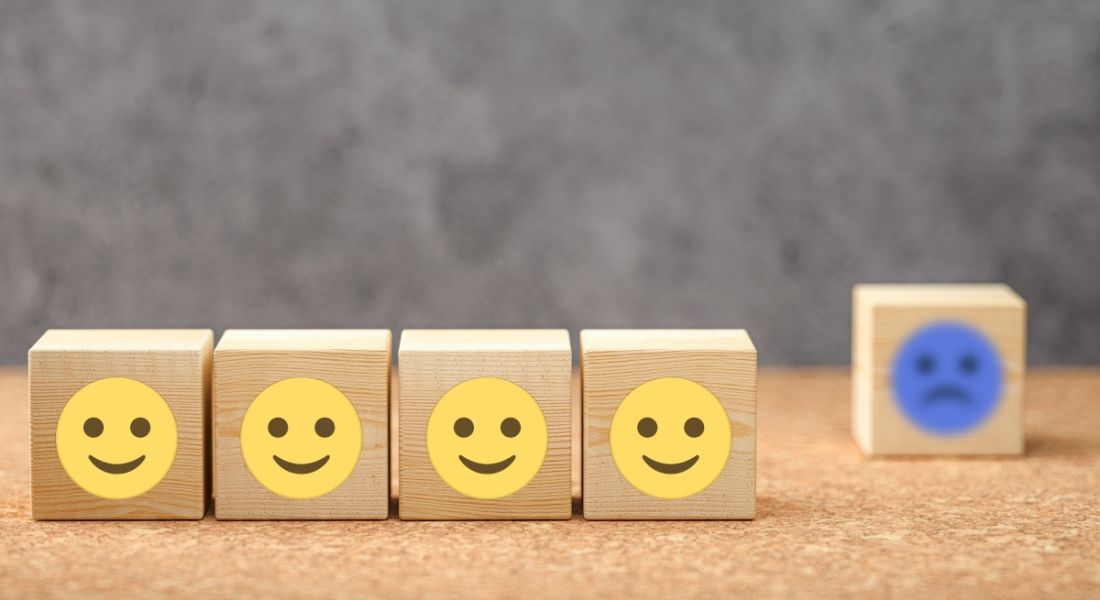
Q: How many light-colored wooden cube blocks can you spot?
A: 5